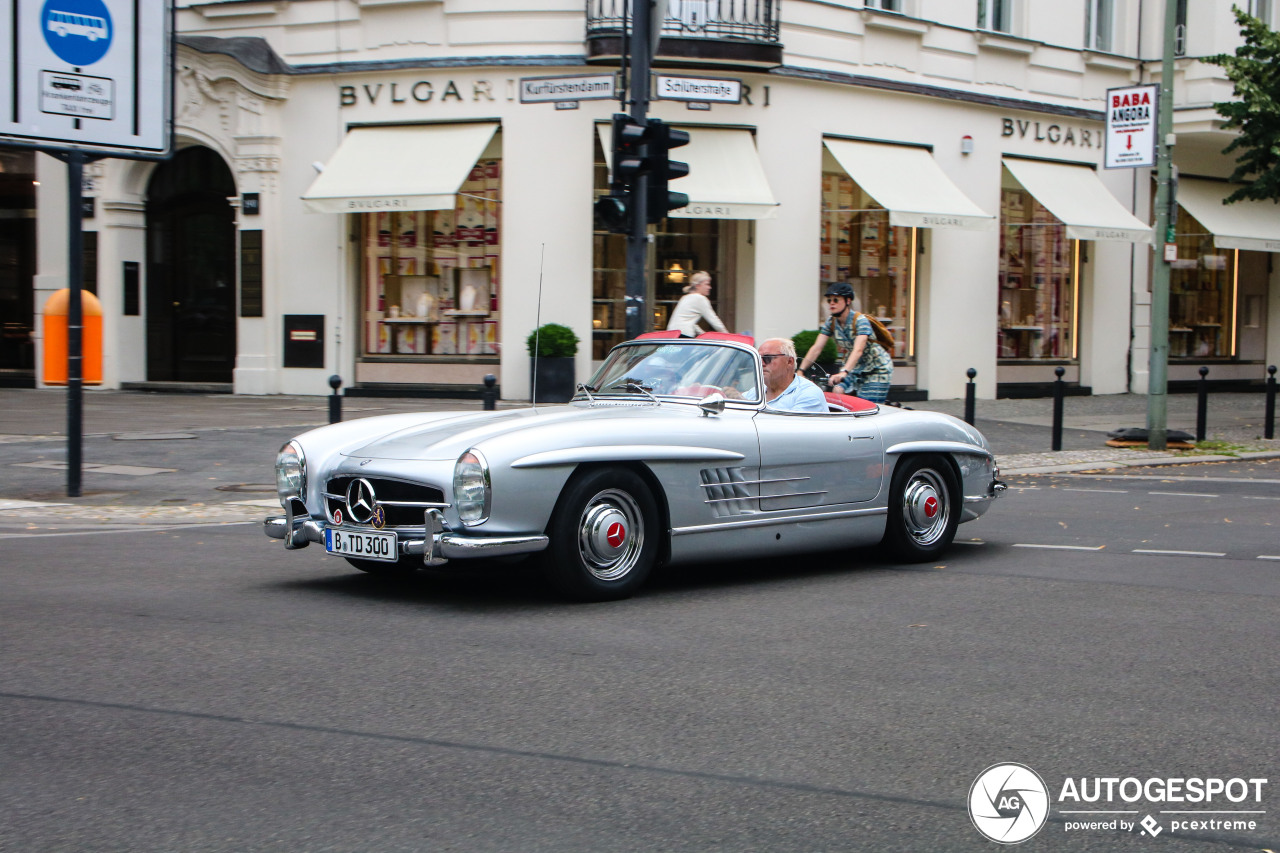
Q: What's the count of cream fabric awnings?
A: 5